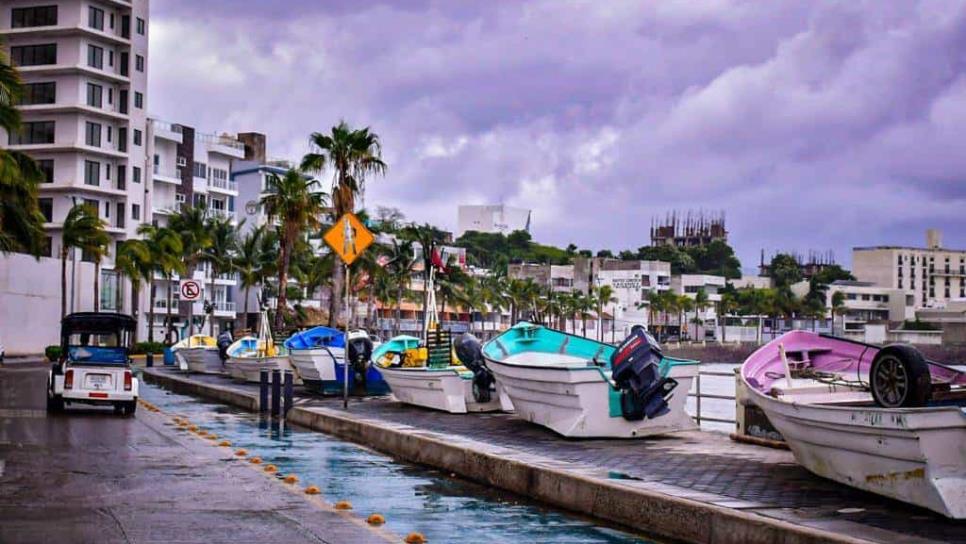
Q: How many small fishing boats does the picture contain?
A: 6